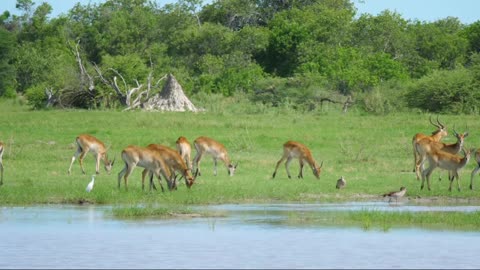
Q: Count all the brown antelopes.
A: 11